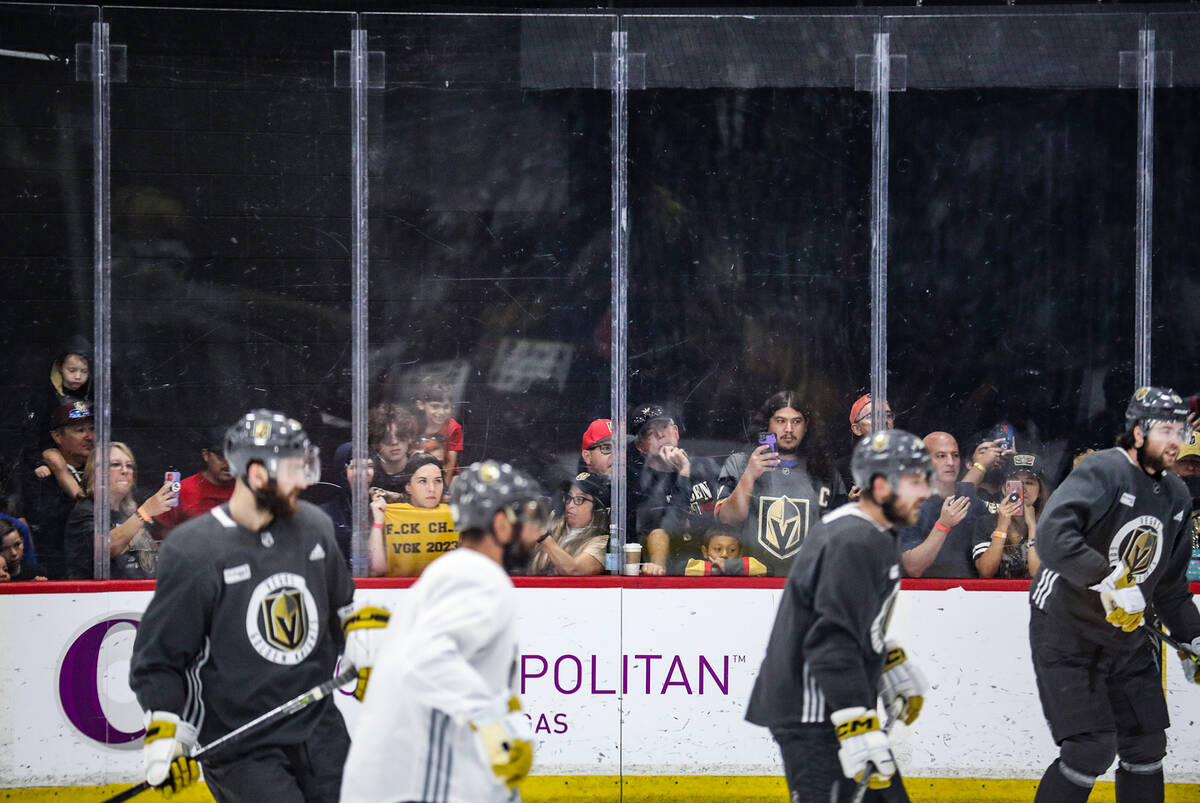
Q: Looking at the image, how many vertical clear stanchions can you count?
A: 5